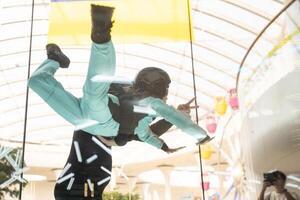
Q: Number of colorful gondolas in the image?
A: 5